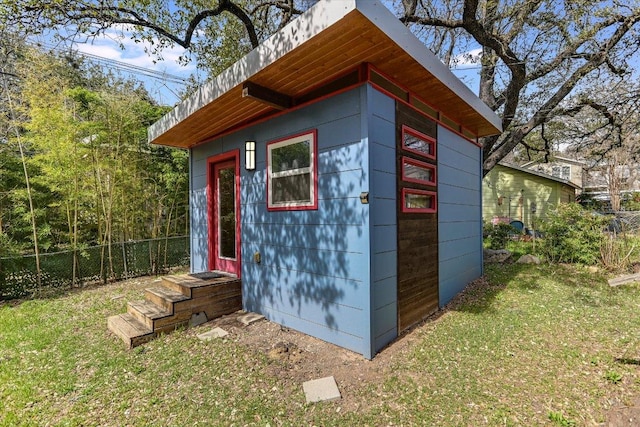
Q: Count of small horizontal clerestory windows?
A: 3